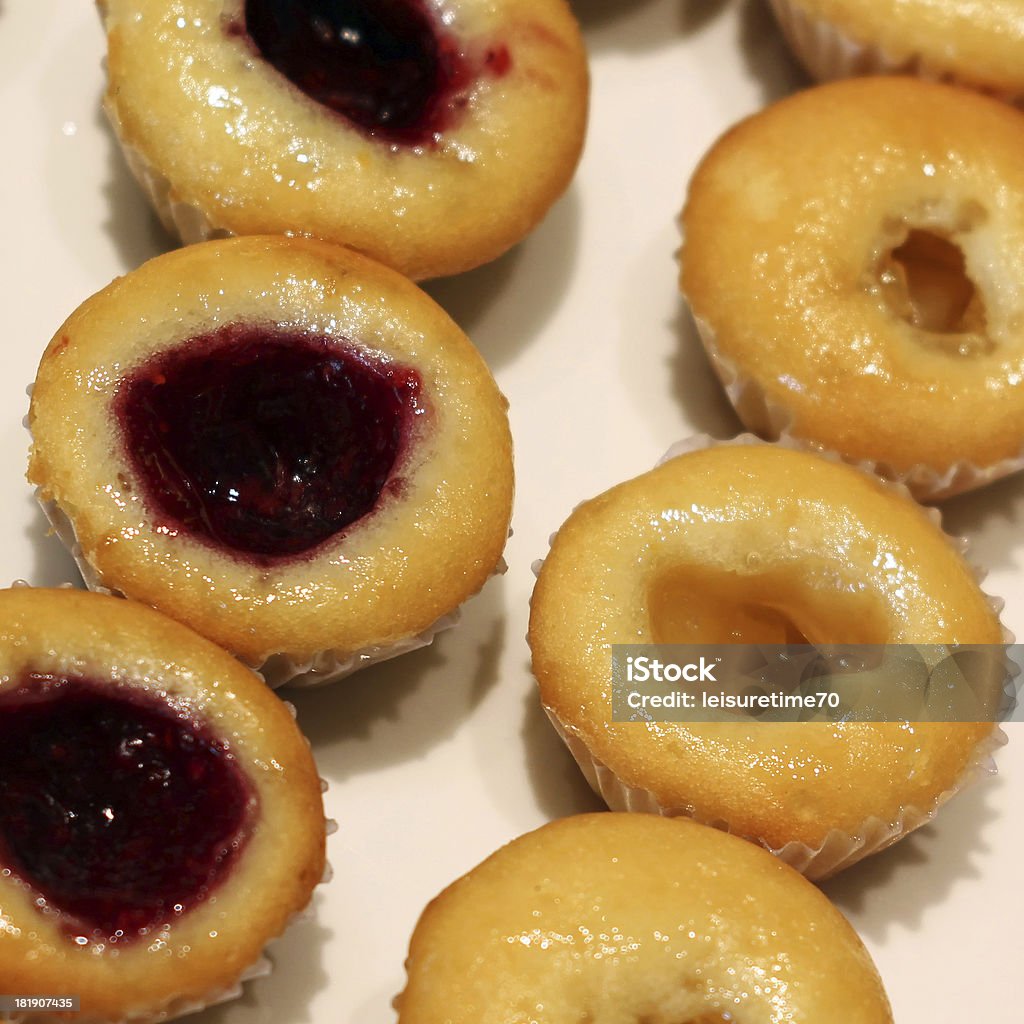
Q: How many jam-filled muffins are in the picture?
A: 3